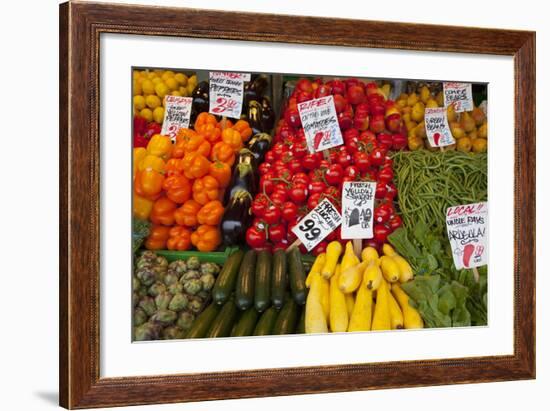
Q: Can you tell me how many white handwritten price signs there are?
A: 8